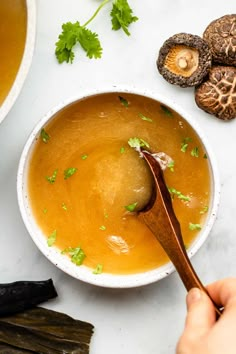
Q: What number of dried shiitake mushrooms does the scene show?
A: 3